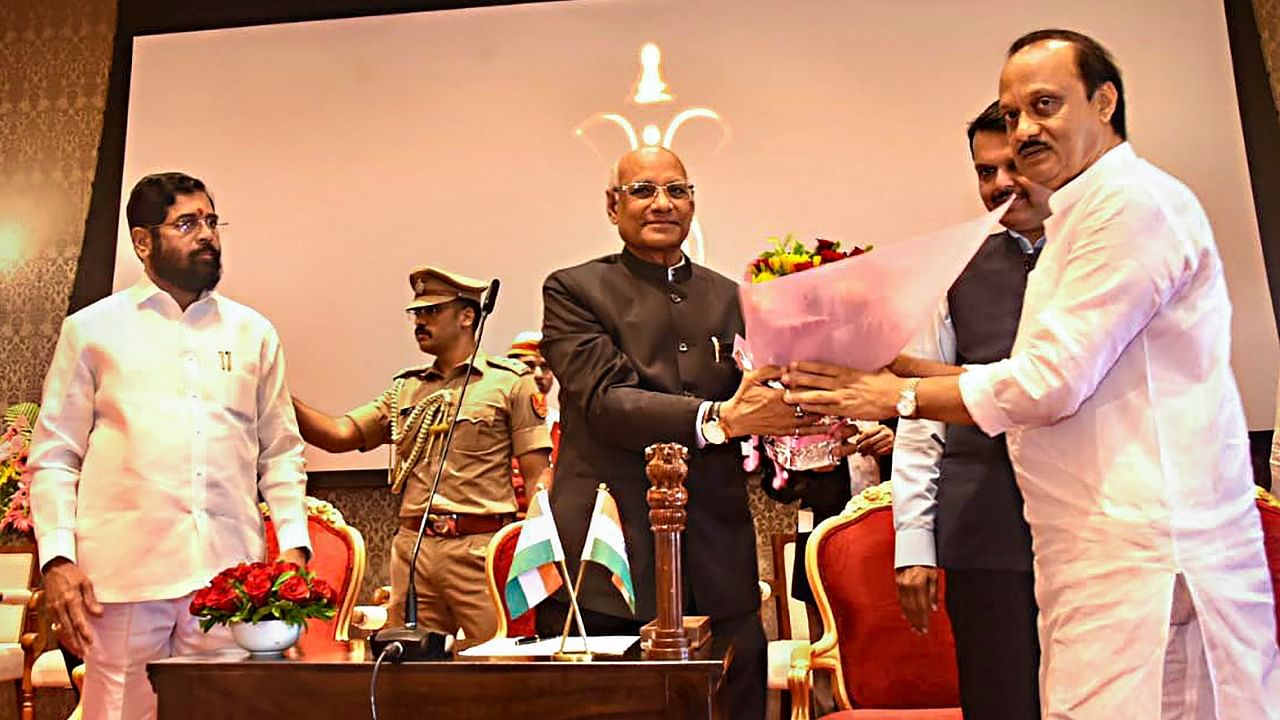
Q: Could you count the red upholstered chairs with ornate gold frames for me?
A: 4